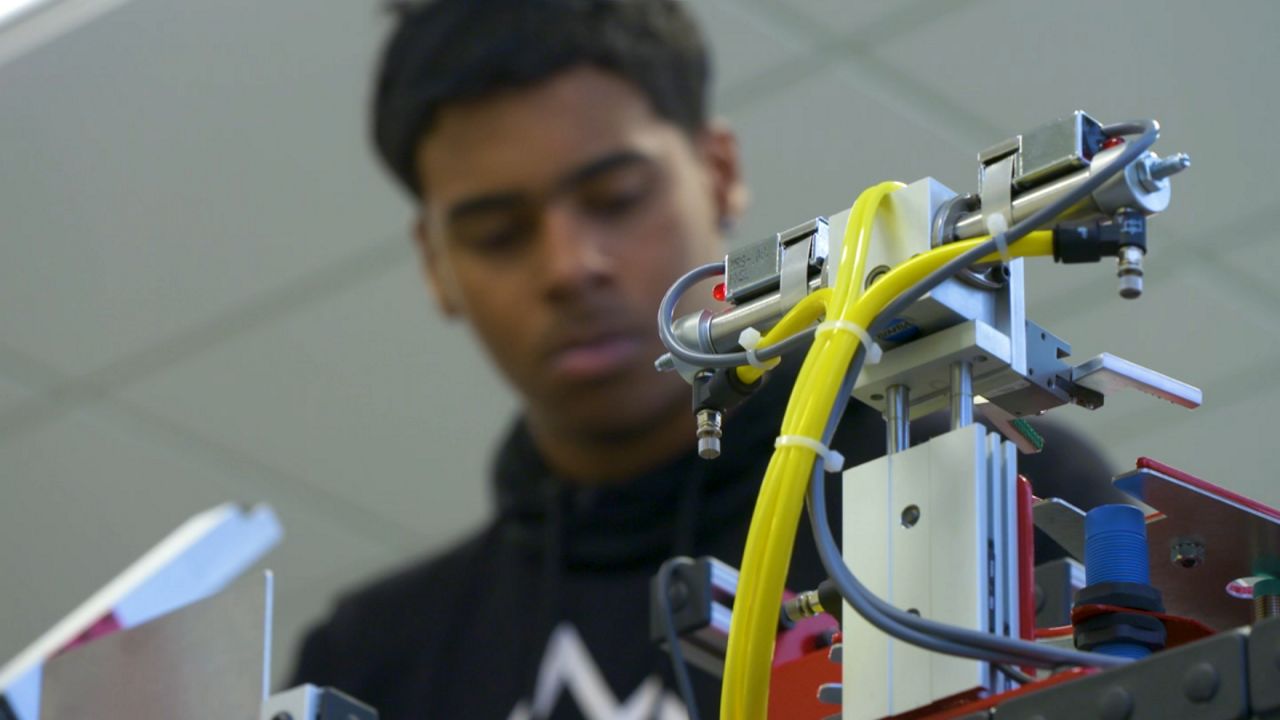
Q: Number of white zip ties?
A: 4